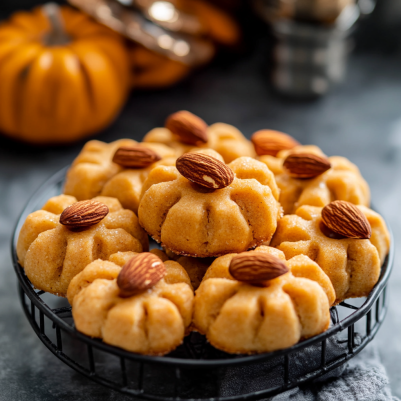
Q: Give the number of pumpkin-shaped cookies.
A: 9